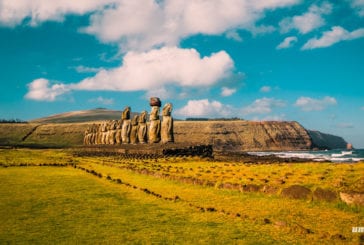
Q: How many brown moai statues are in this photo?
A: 15